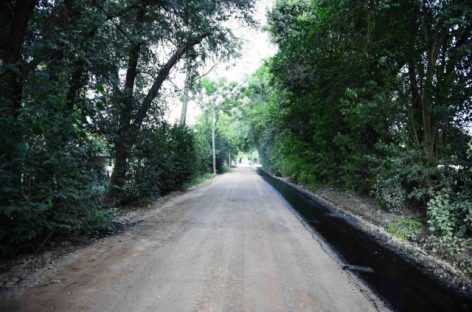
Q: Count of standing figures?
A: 0